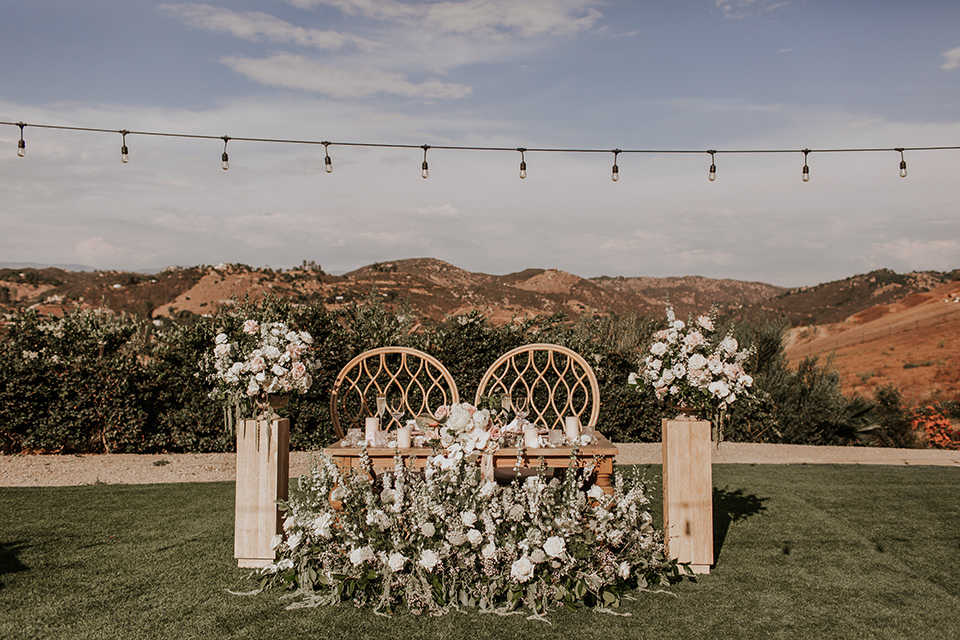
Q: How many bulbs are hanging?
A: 10